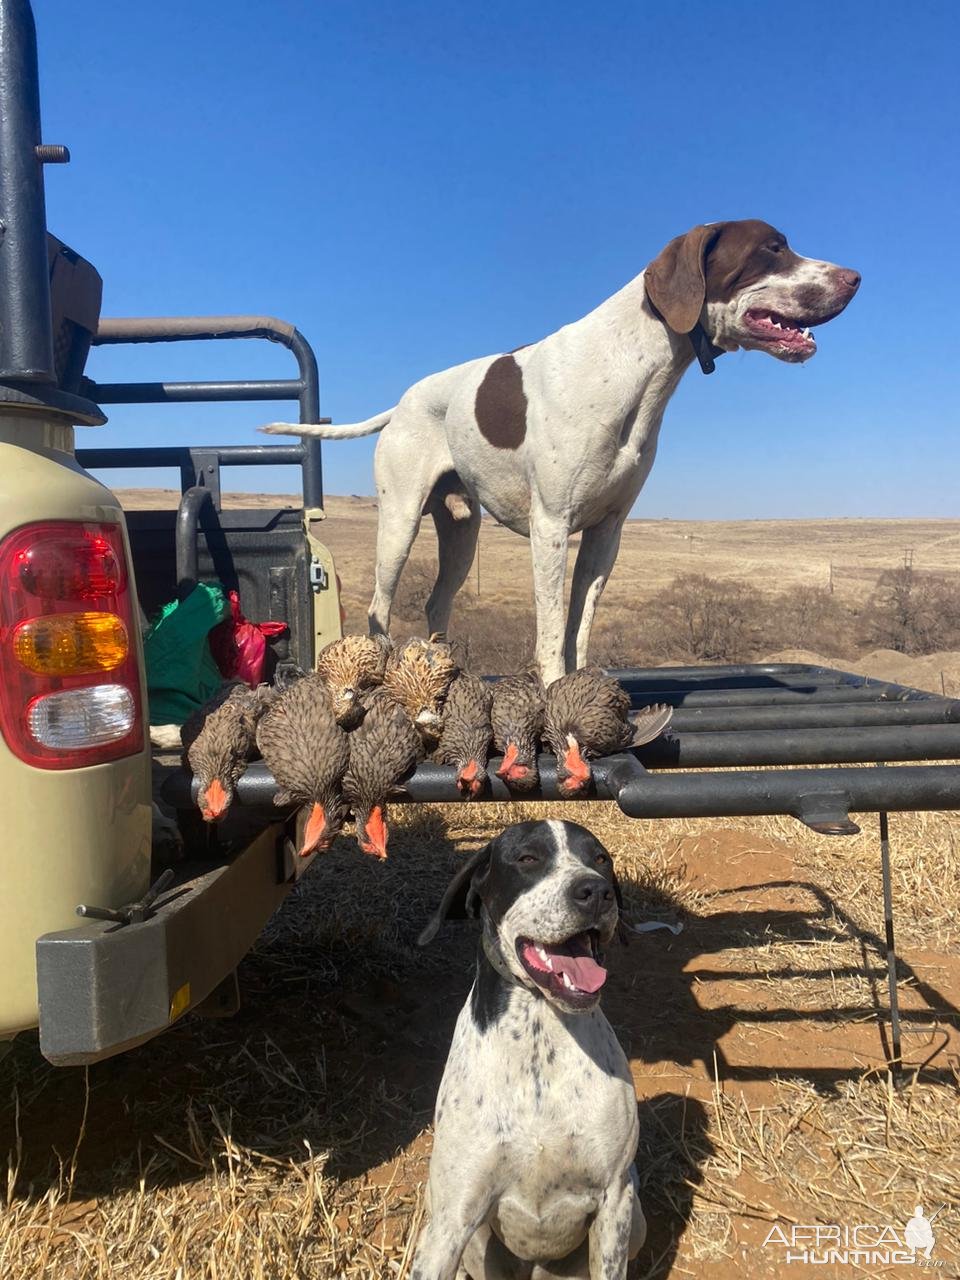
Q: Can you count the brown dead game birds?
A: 8